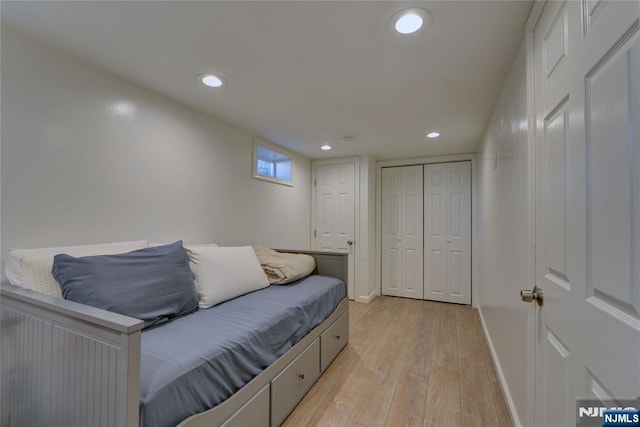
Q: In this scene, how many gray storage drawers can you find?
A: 3